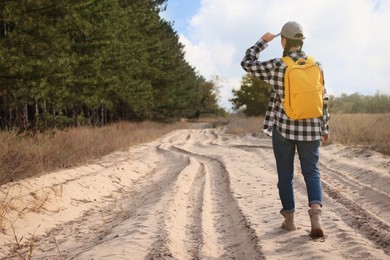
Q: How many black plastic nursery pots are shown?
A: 0